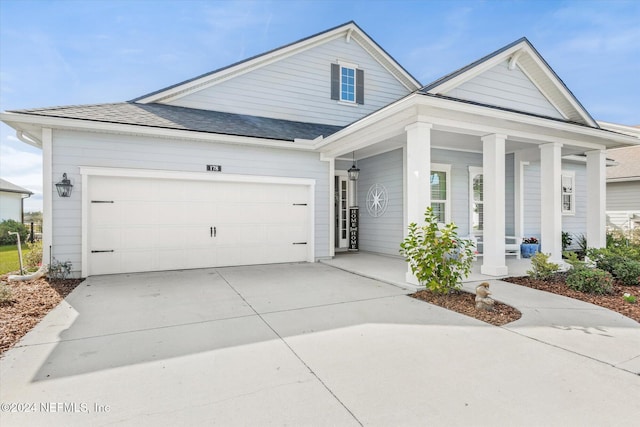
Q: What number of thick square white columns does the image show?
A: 4